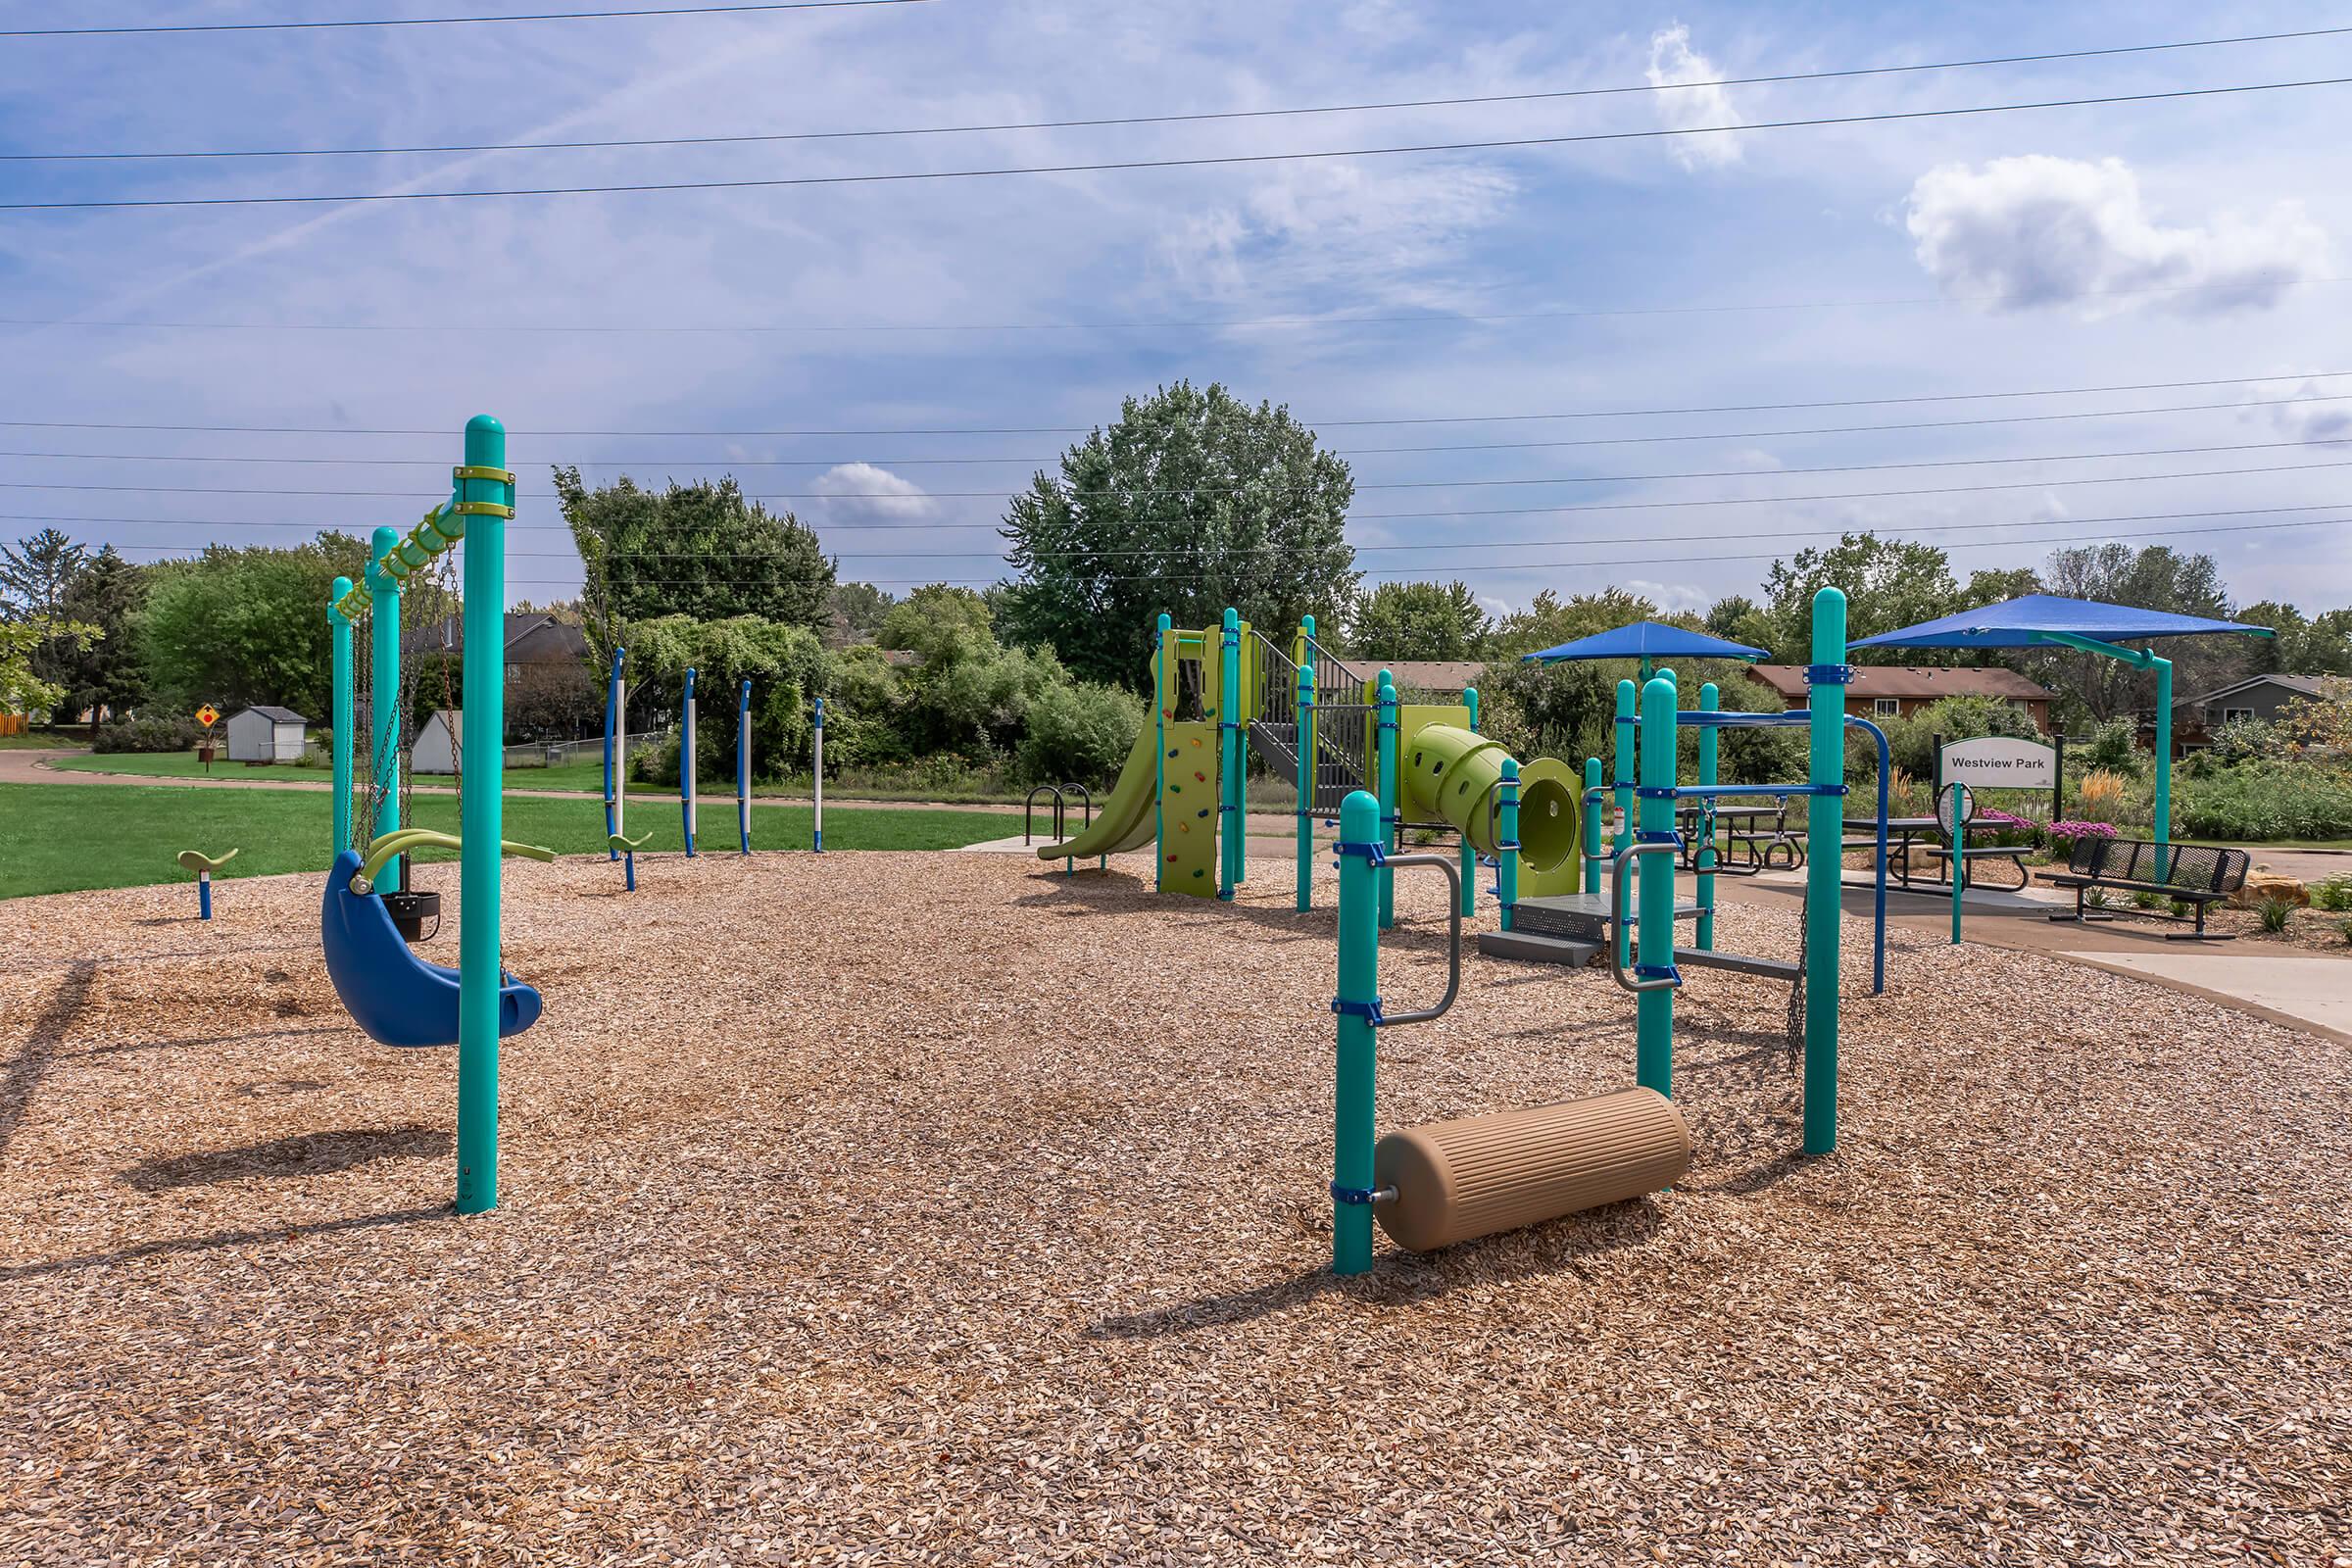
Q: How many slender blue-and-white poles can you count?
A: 4